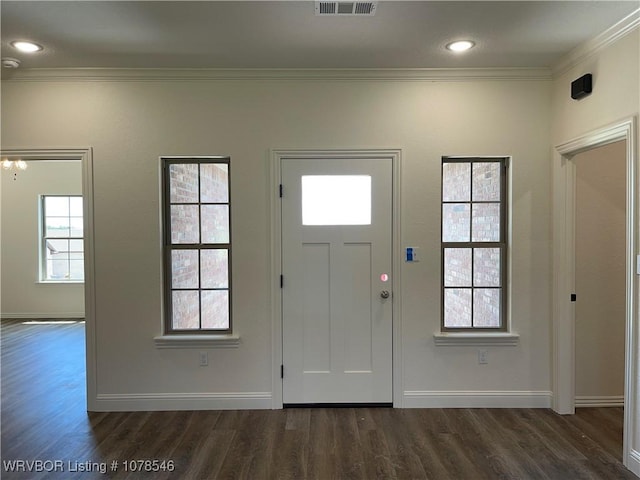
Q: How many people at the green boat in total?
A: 0